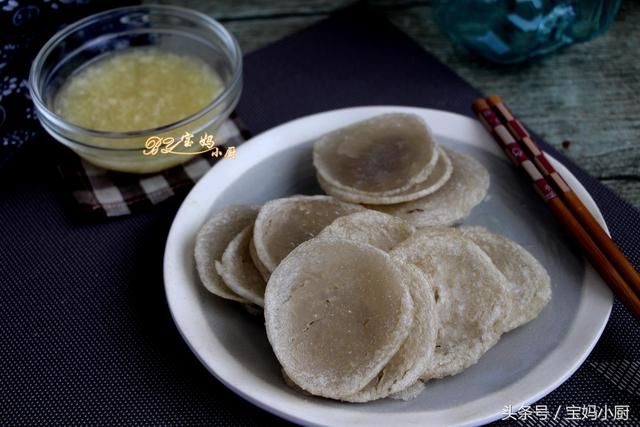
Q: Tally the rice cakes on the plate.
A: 12